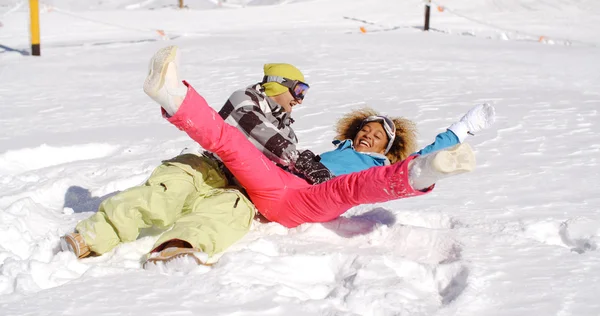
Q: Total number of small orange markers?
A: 4